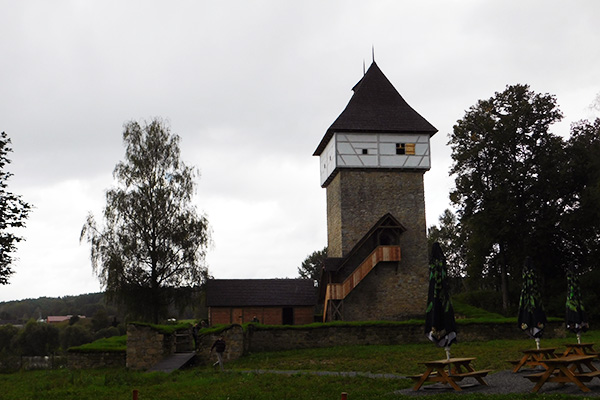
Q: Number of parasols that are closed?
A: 3